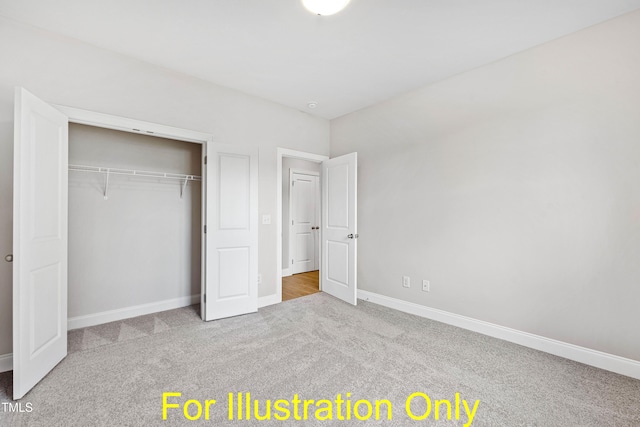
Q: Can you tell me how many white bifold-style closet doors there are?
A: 2